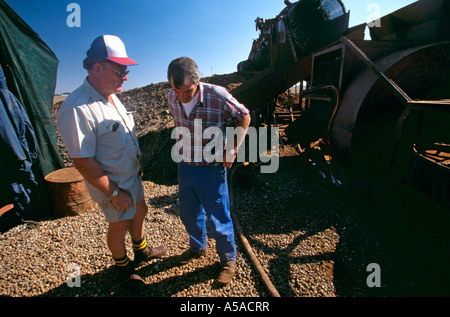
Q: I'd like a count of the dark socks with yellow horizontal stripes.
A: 2